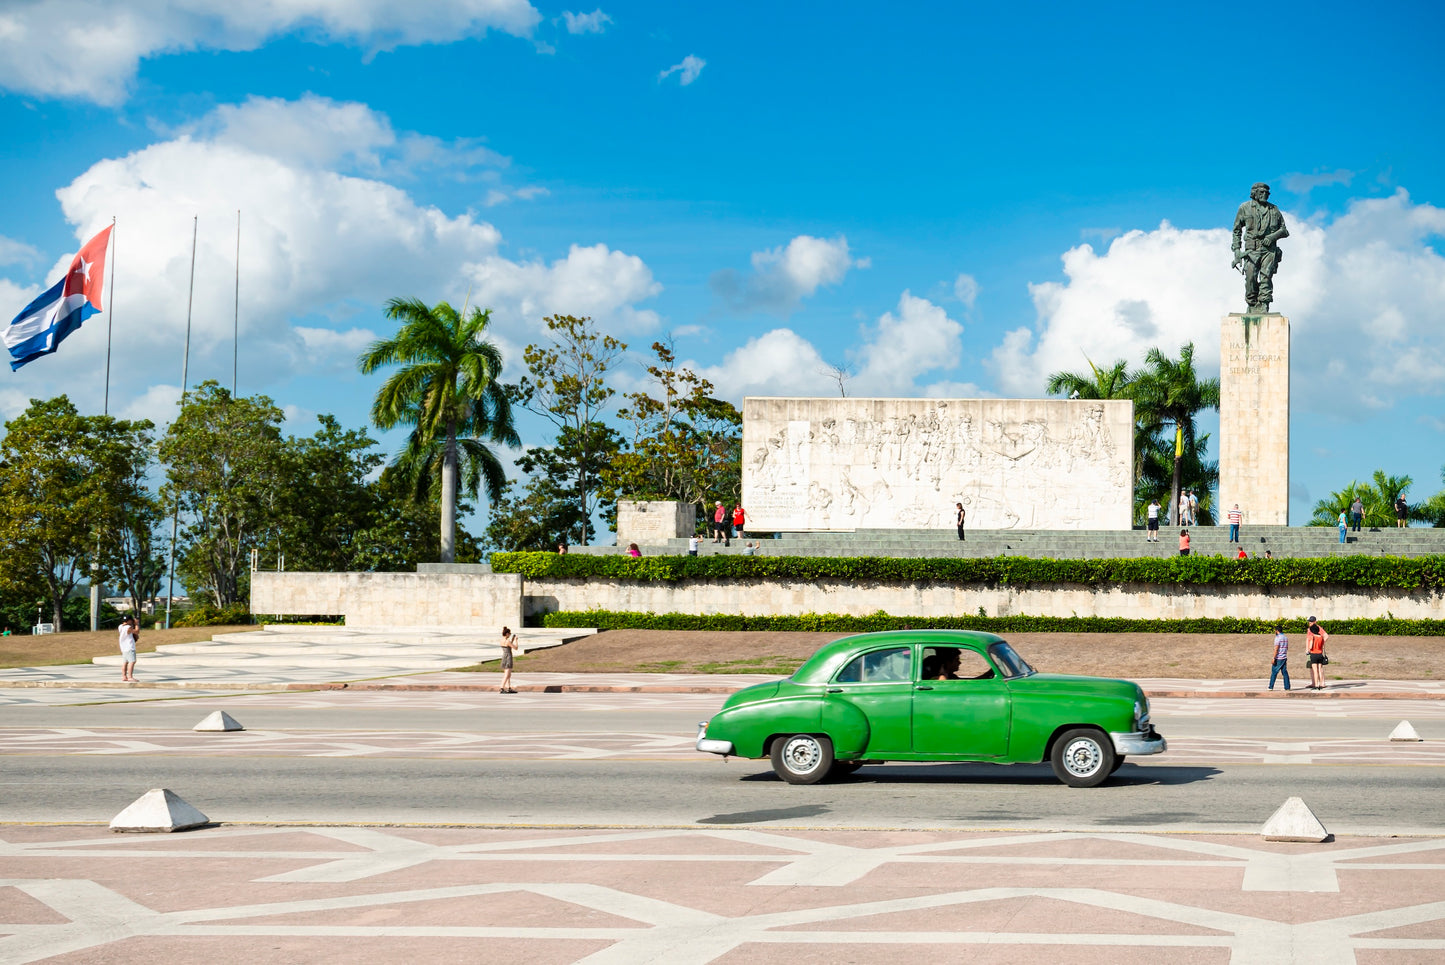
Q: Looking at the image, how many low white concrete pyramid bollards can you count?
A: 4